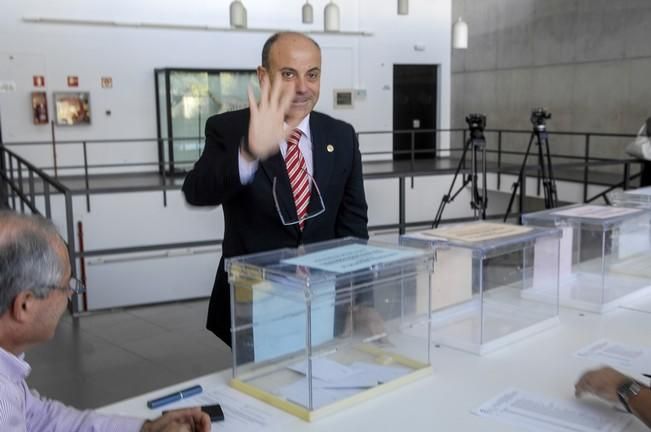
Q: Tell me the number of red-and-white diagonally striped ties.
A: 1